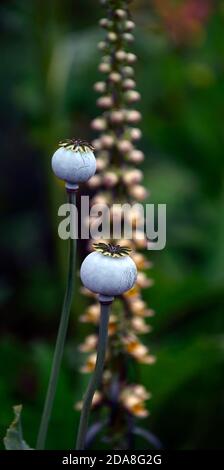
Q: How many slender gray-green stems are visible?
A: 2